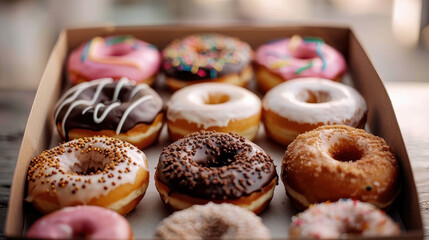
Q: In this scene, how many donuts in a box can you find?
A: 12